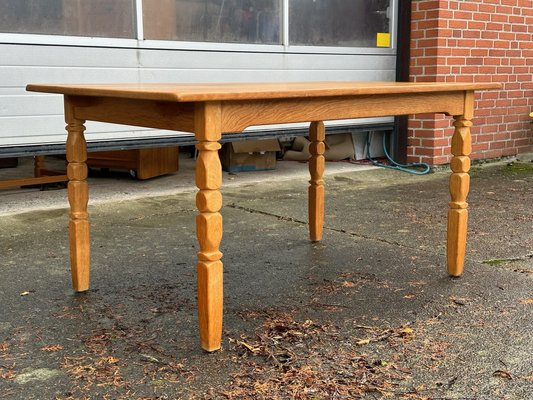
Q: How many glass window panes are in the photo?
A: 3